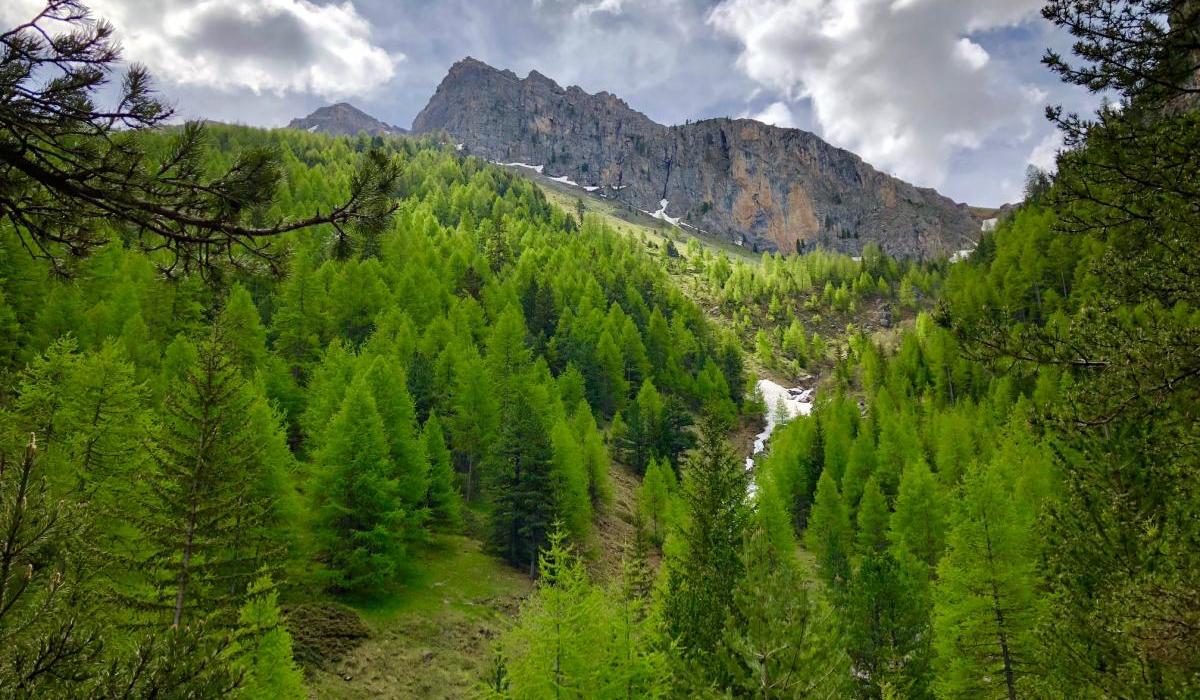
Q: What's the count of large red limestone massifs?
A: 1